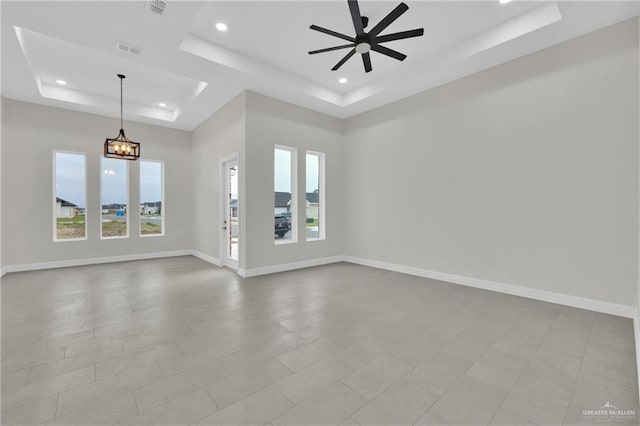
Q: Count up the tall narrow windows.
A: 5